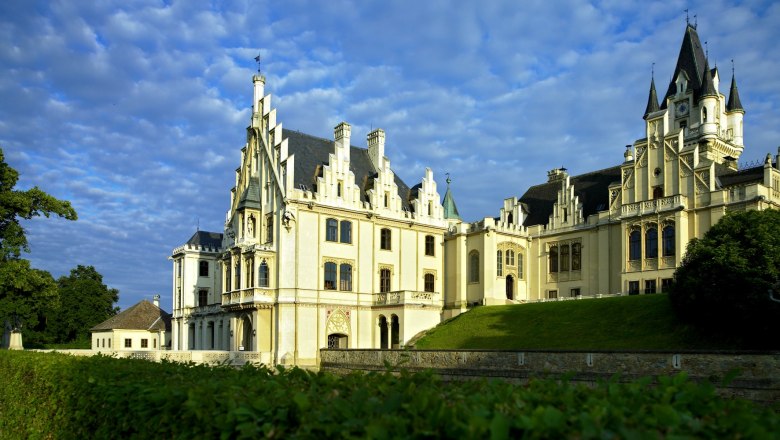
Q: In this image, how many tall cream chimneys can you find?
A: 2